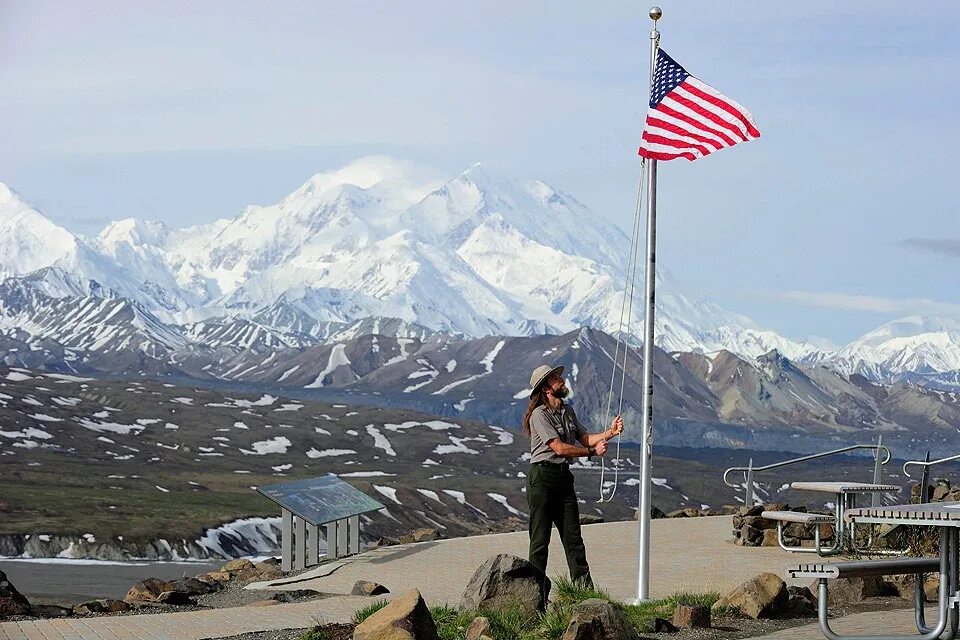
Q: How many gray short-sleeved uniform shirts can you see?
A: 1